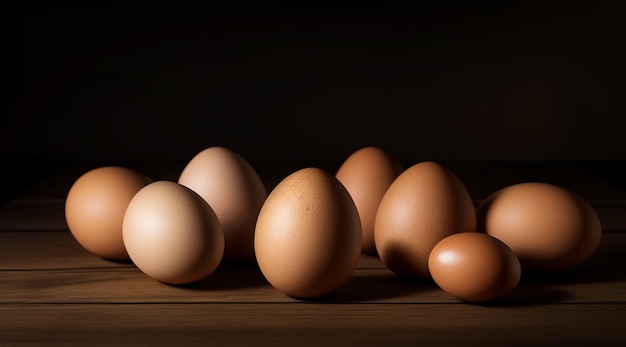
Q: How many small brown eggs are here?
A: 1